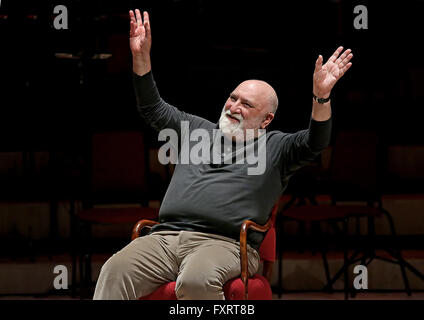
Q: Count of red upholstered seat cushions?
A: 3